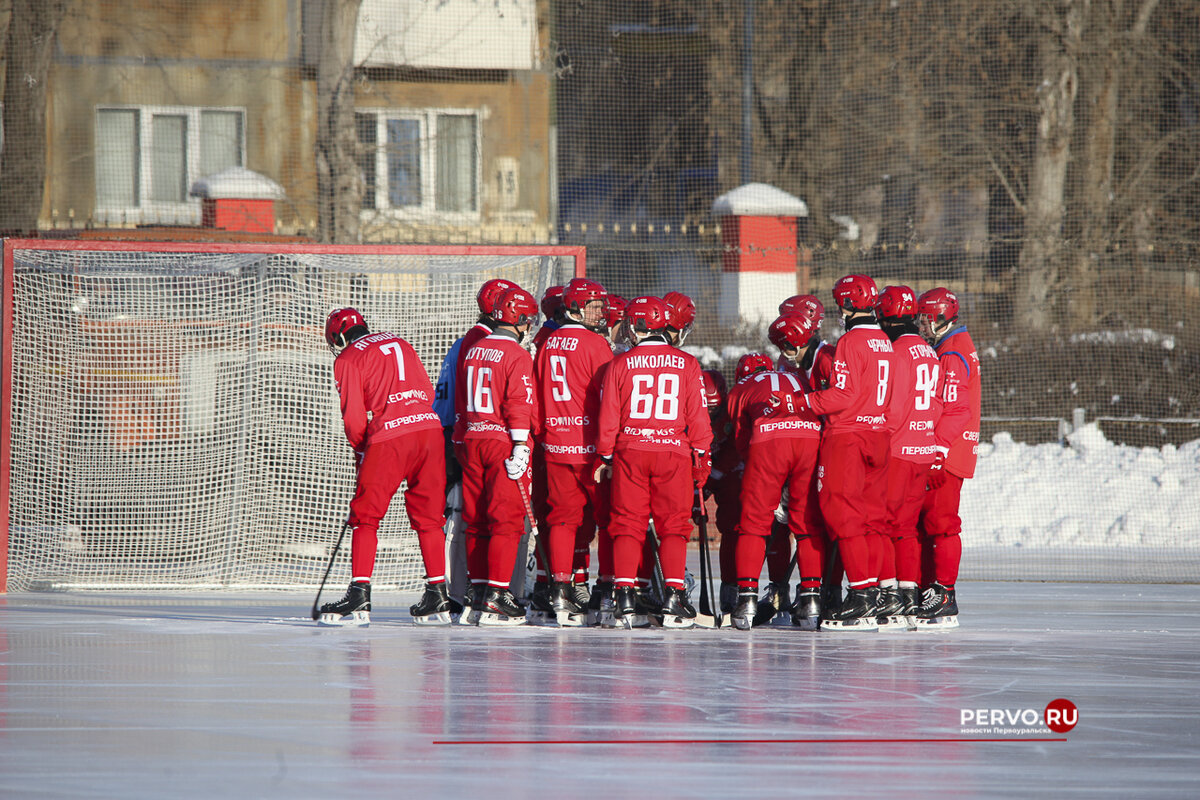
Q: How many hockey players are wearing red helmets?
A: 15